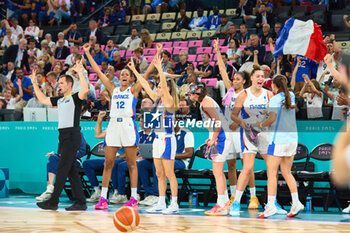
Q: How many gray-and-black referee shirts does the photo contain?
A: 1